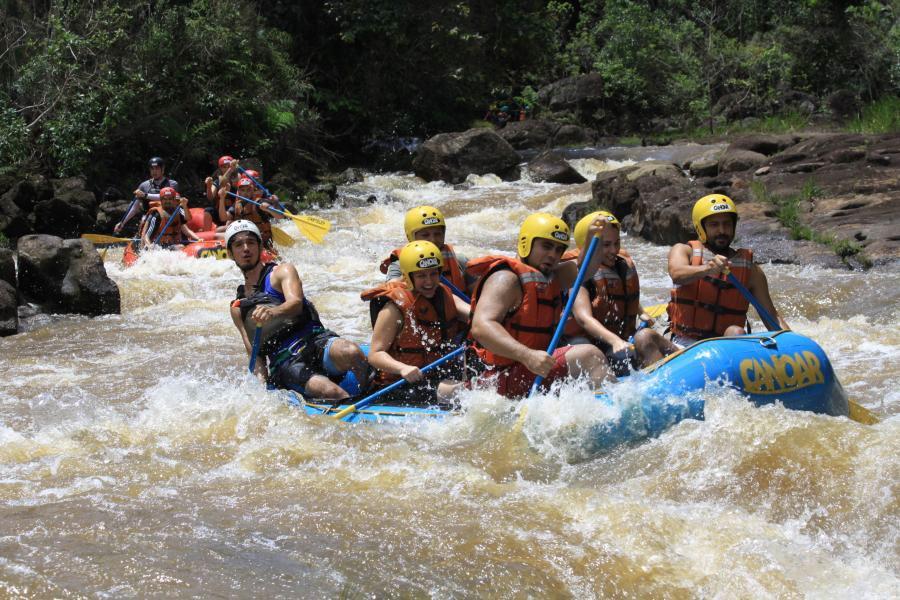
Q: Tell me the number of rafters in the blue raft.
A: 6